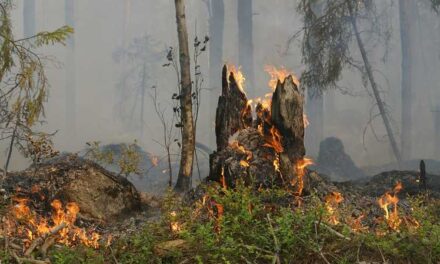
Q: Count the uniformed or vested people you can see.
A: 0